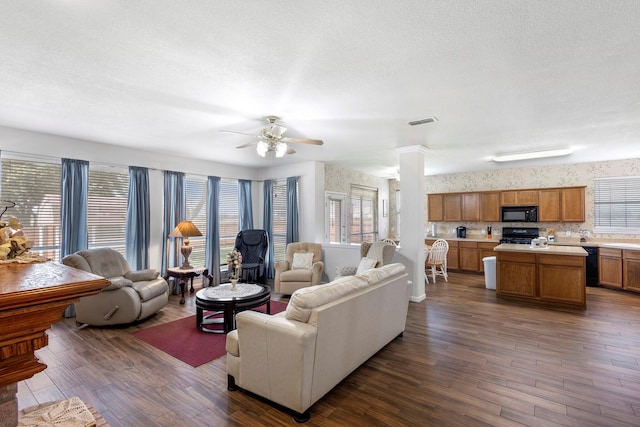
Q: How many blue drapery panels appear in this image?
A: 7